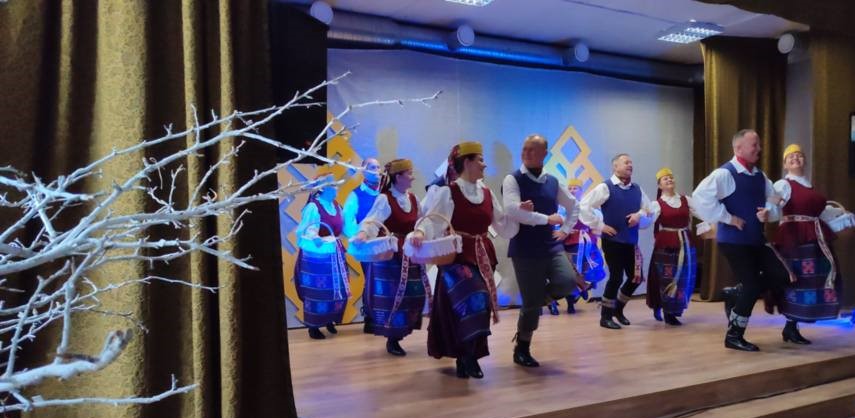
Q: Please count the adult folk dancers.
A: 10